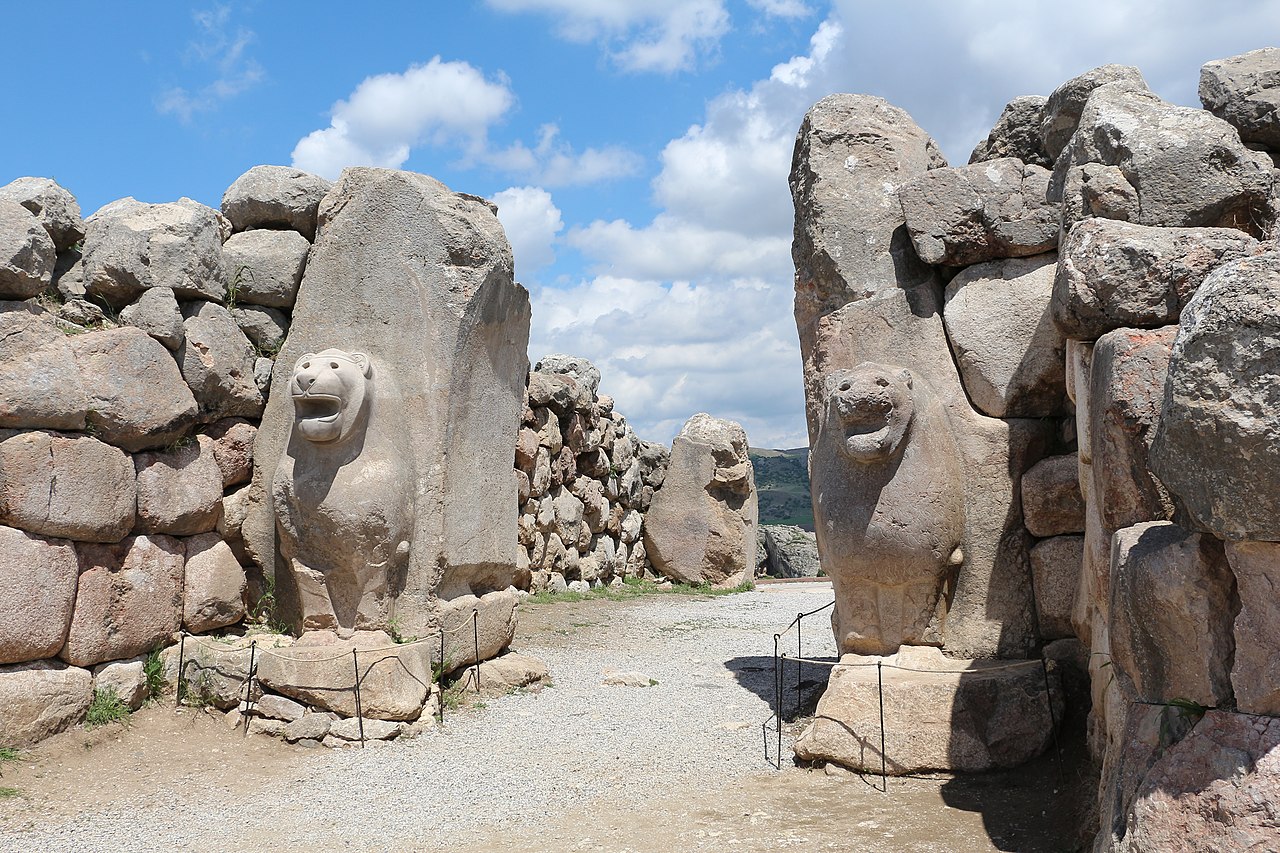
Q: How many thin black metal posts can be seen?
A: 10